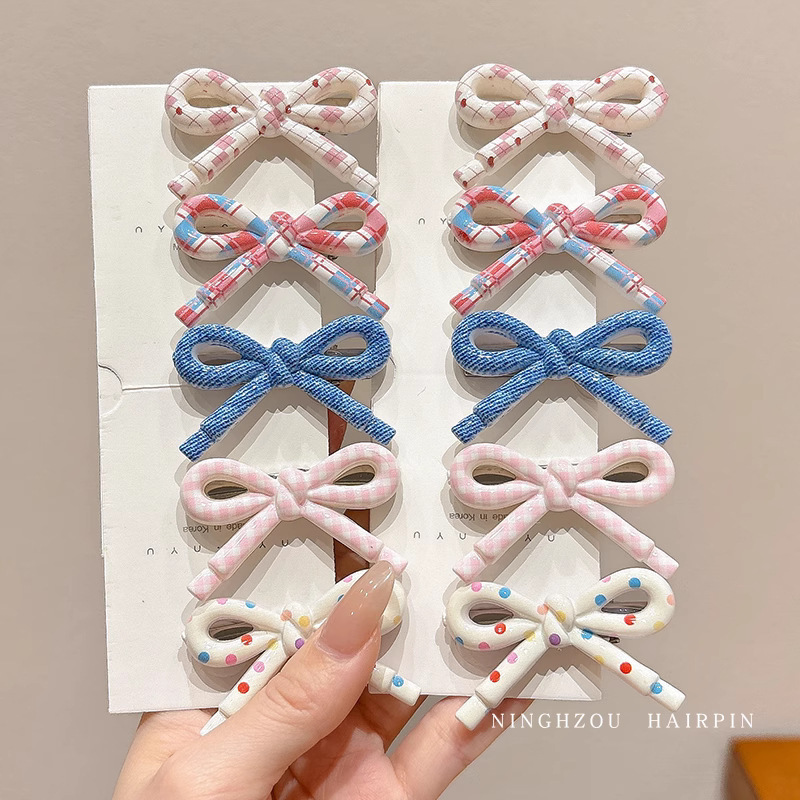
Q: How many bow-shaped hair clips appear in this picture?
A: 10